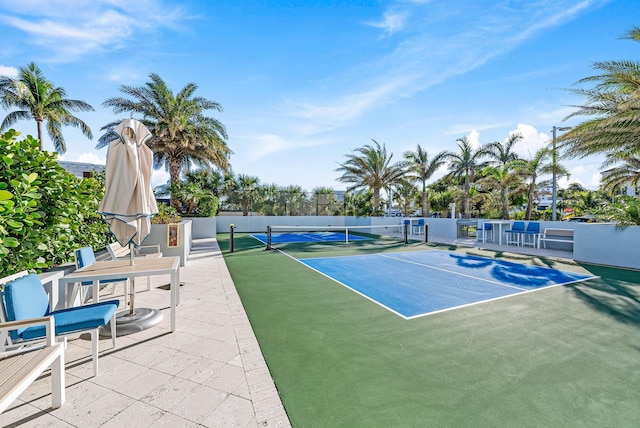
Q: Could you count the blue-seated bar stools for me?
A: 5